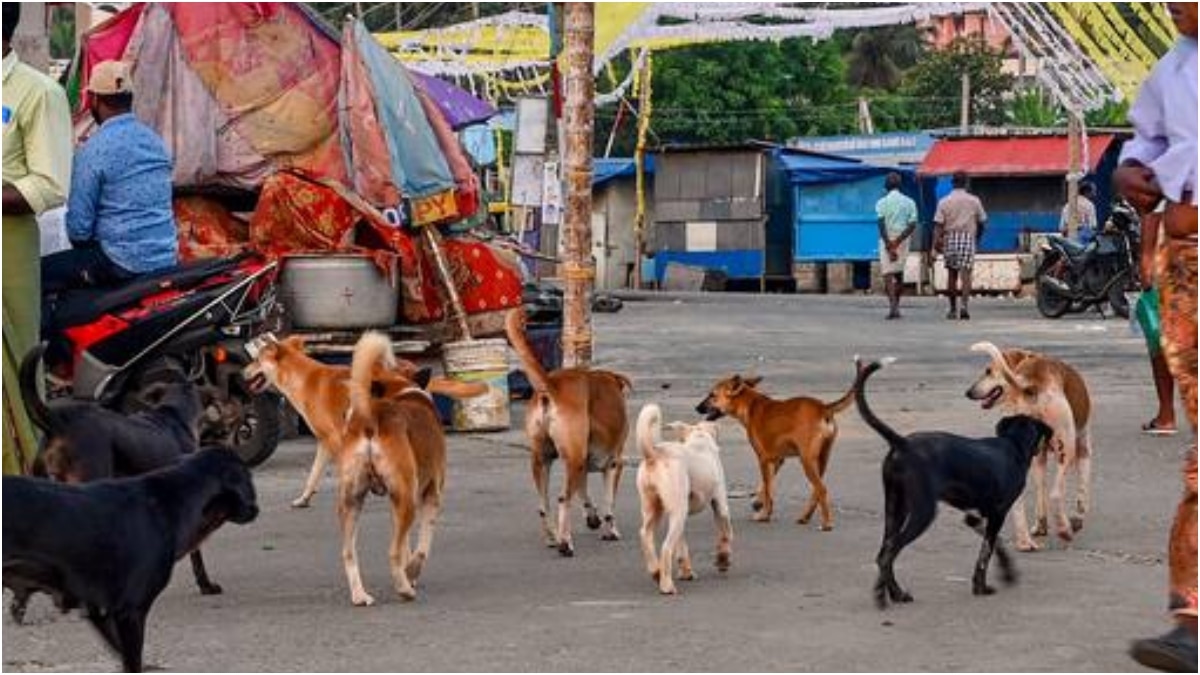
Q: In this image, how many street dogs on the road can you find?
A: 9